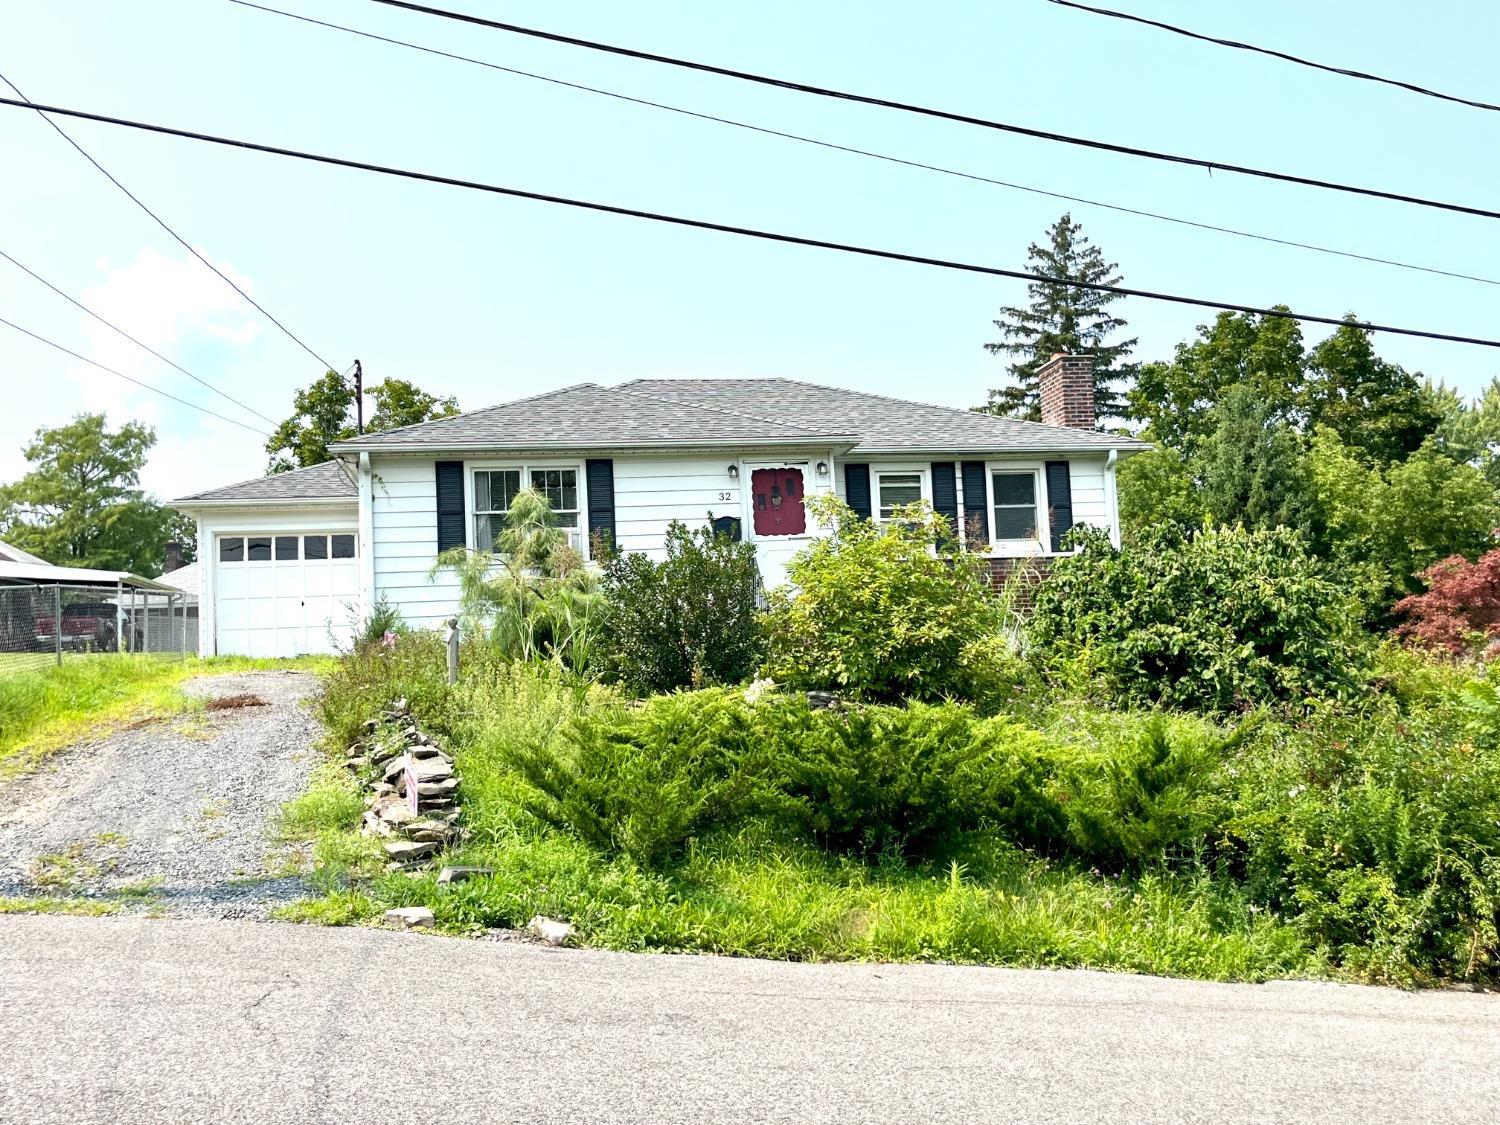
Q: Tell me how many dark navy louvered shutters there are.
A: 6